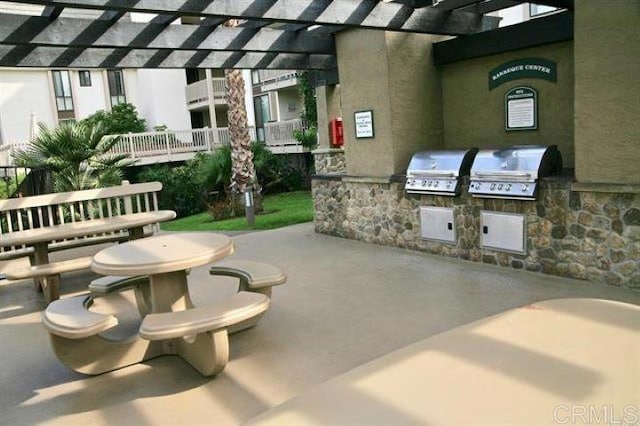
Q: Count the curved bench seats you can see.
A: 4